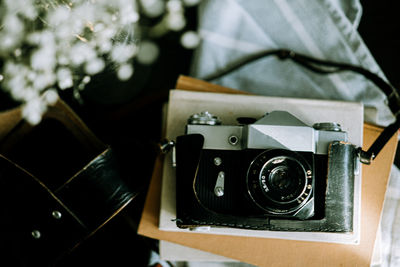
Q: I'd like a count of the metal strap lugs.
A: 2